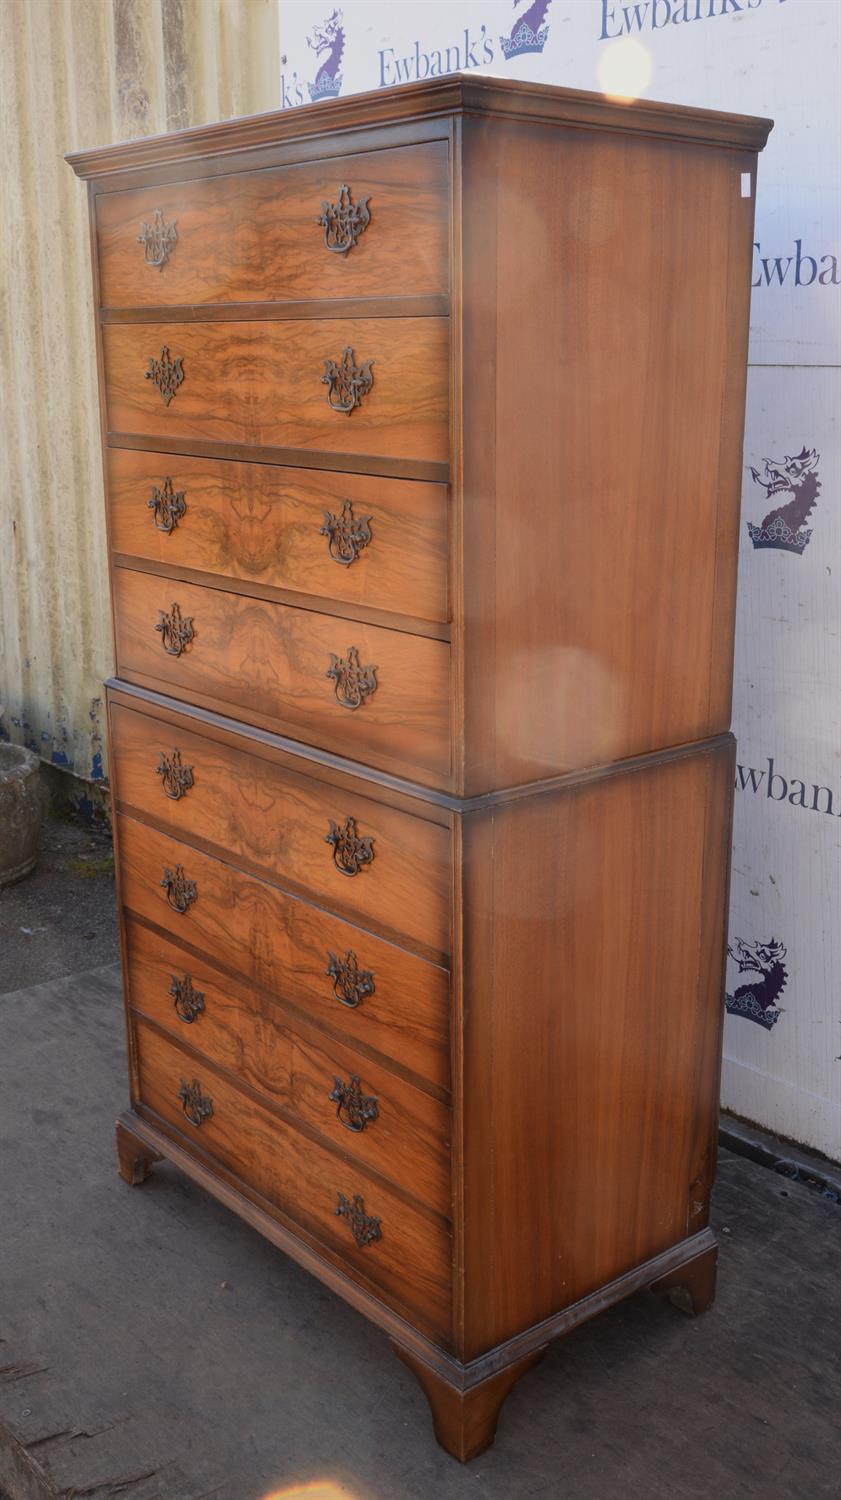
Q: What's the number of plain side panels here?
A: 2